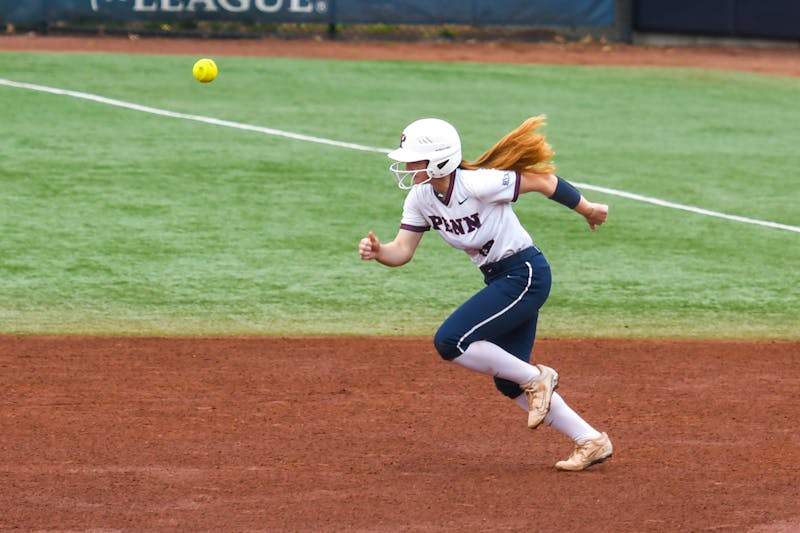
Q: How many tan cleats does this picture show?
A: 2